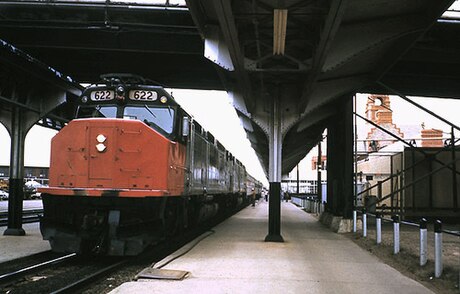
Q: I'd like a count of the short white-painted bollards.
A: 6